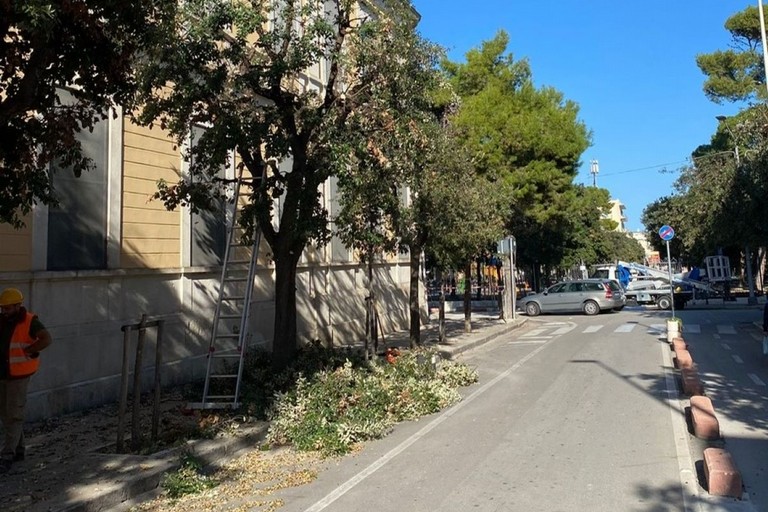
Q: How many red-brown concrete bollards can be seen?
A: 5